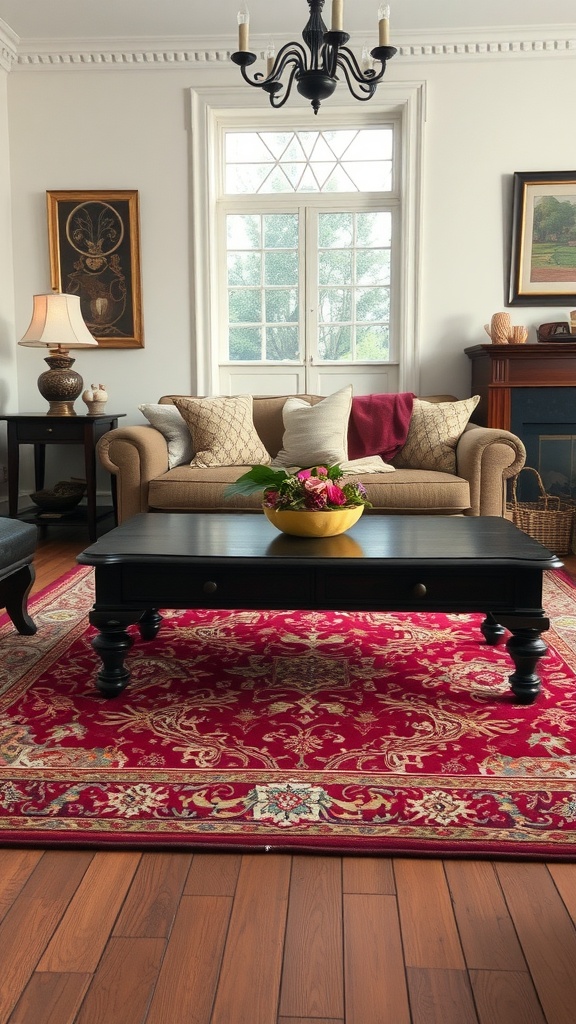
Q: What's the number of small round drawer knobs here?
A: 3